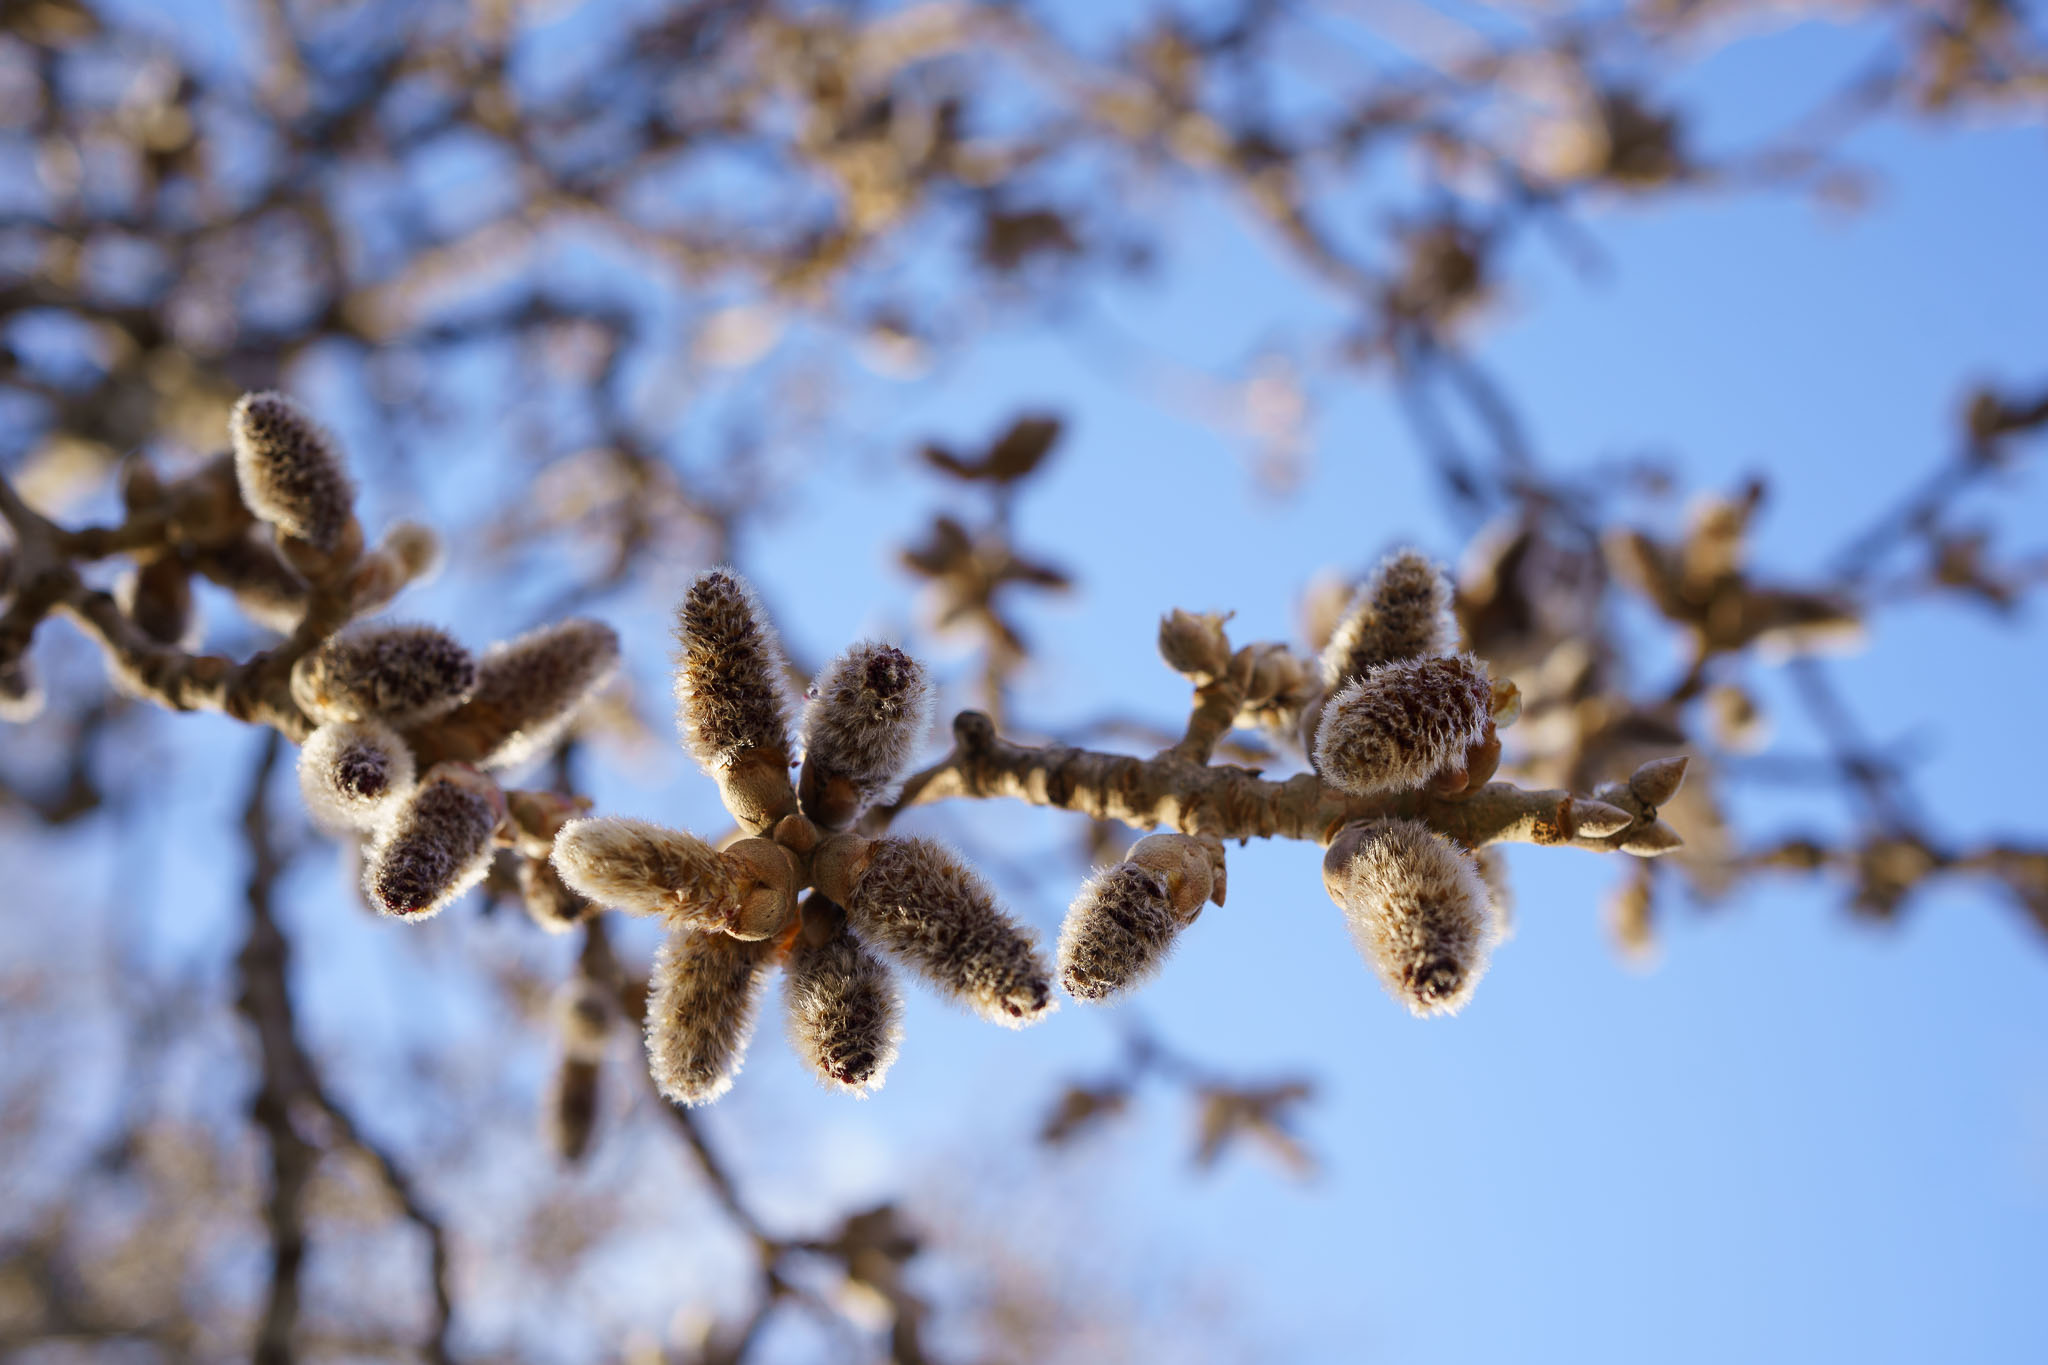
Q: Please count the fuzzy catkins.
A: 15